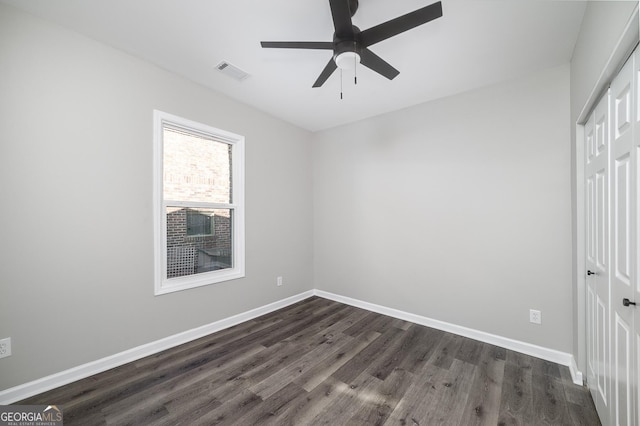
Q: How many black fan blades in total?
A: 5